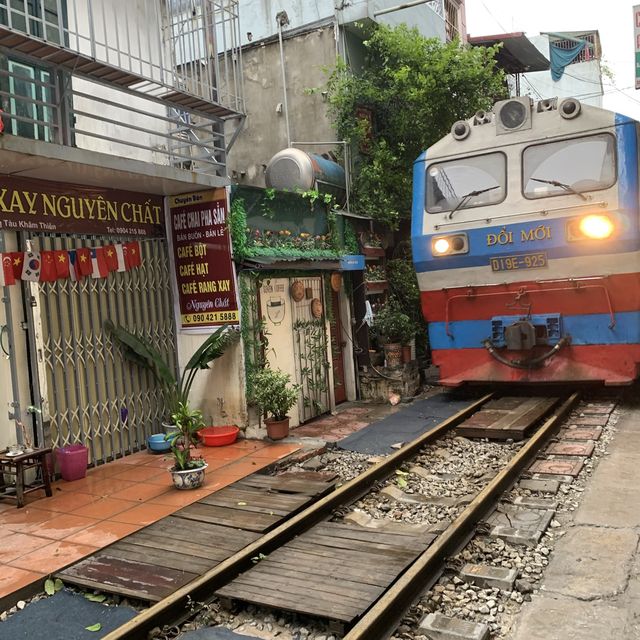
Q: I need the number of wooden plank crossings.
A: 3